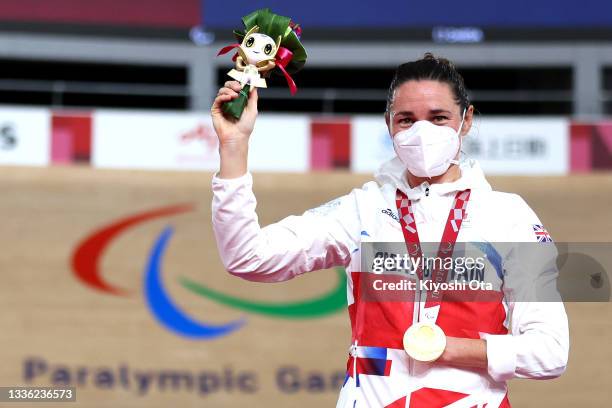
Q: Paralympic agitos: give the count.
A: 3